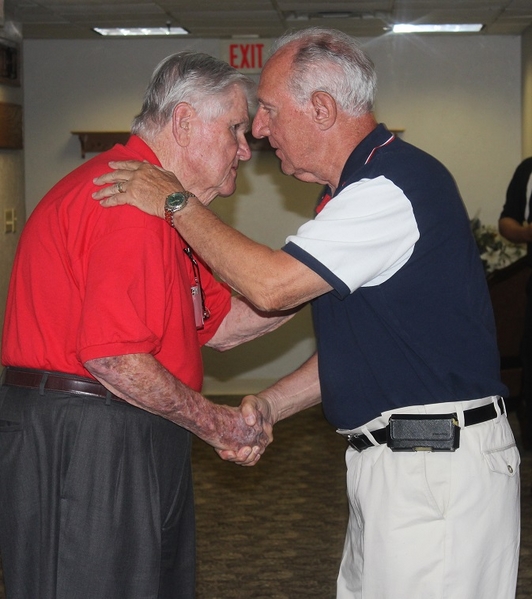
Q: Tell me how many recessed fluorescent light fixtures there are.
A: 2